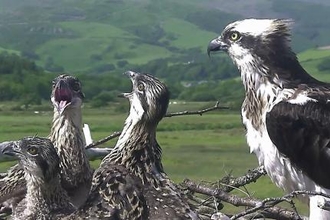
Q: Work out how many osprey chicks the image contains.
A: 3